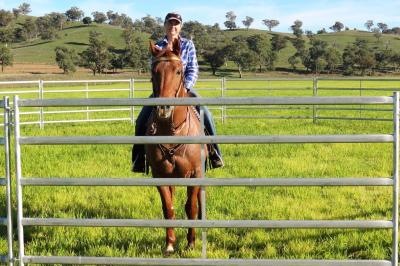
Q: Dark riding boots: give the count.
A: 2